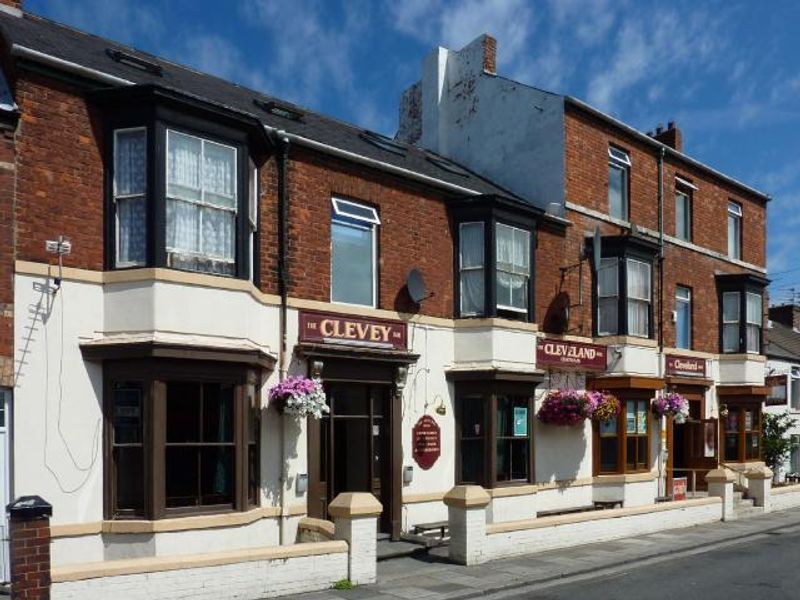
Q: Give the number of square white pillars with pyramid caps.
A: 4